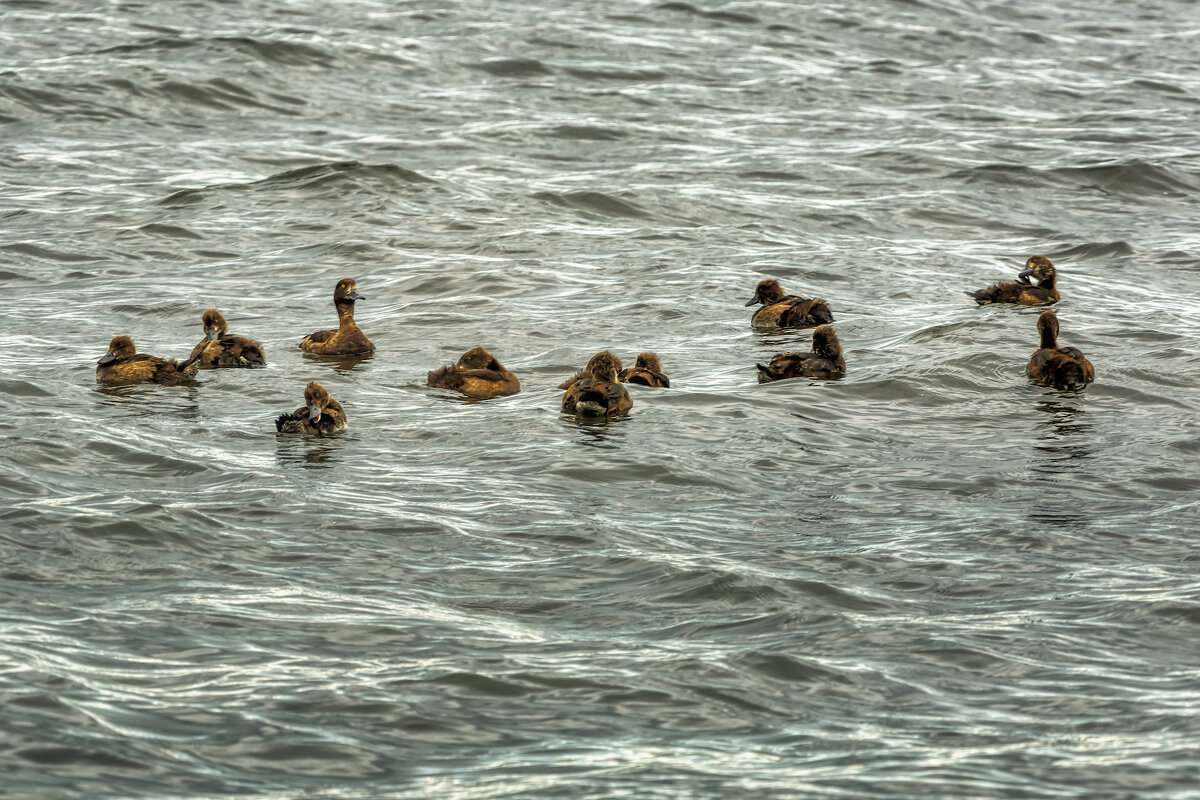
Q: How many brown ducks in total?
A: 11